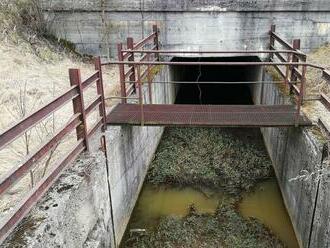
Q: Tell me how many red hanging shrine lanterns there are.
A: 0